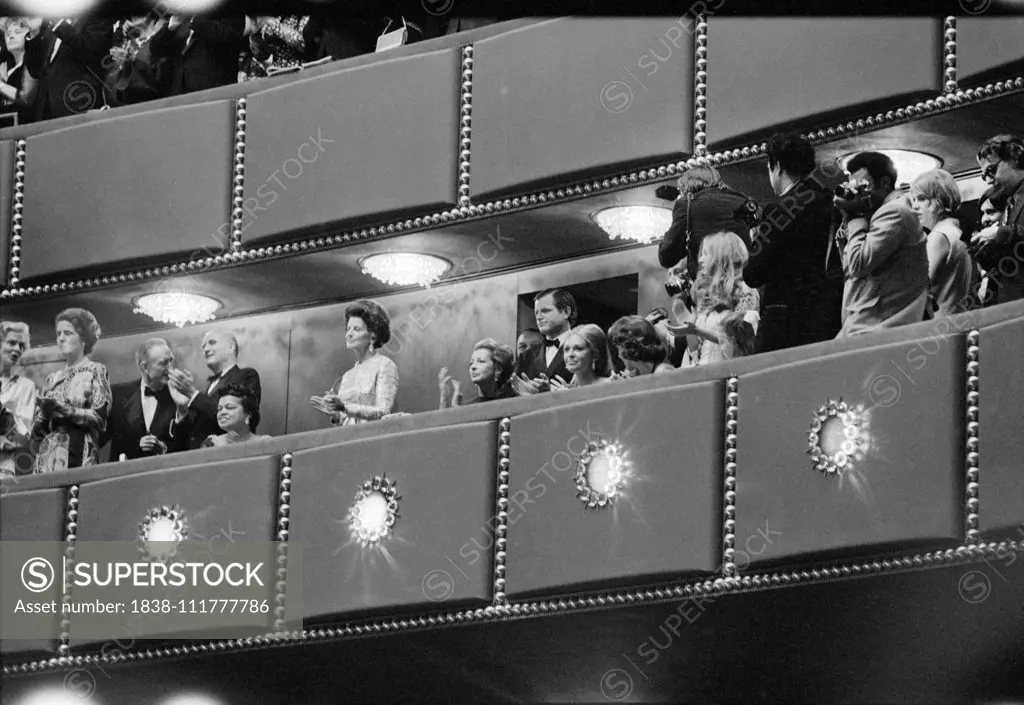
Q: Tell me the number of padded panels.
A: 12